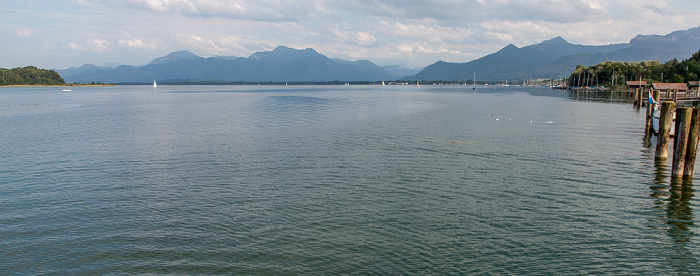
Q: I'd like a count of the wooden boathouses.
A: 3